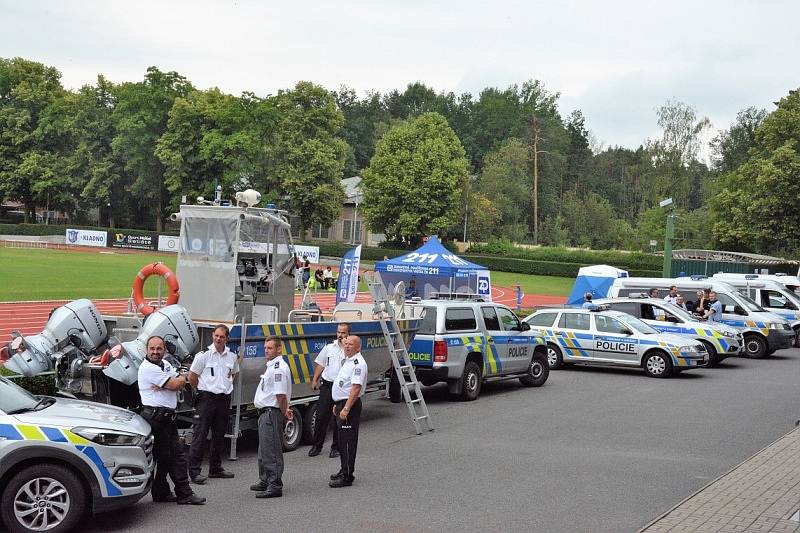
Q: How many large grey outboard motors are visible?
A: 2